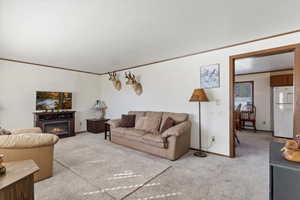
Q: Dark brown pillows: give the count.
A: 2